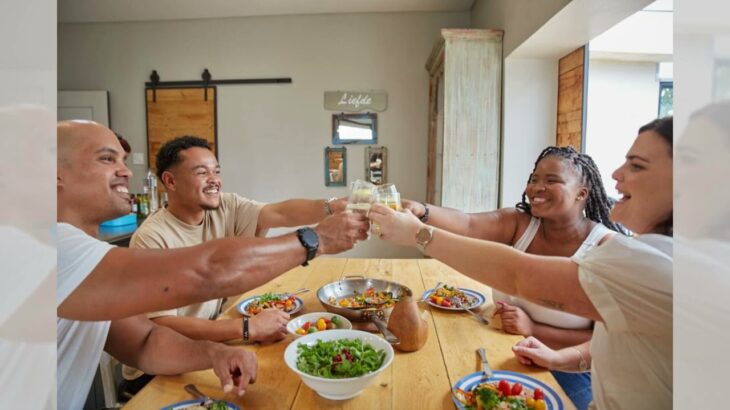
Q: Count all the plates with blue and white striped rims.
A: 4